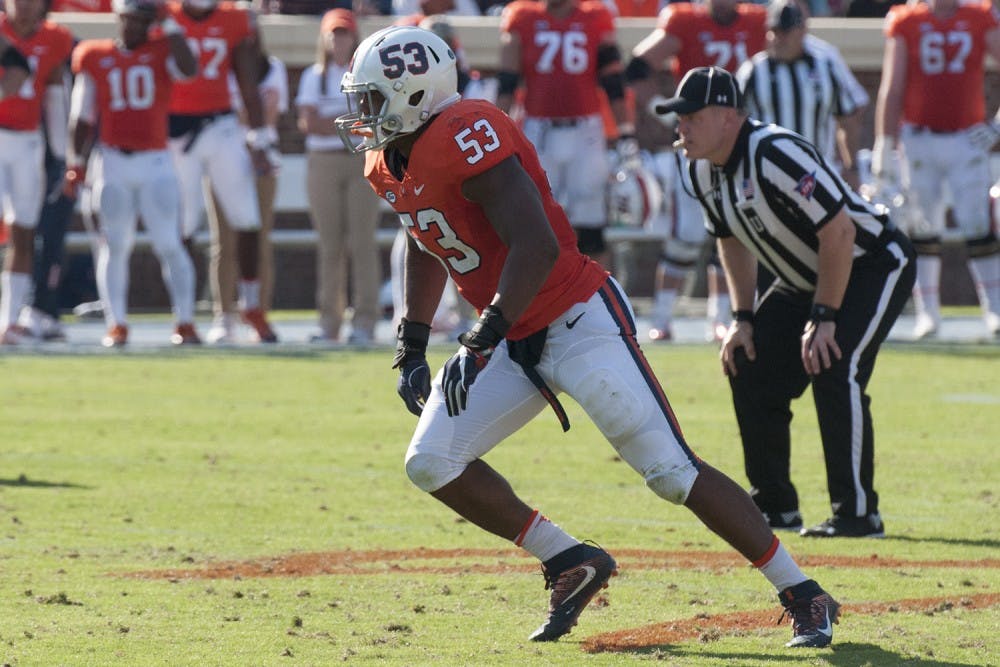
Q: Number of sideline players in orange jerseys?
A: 6